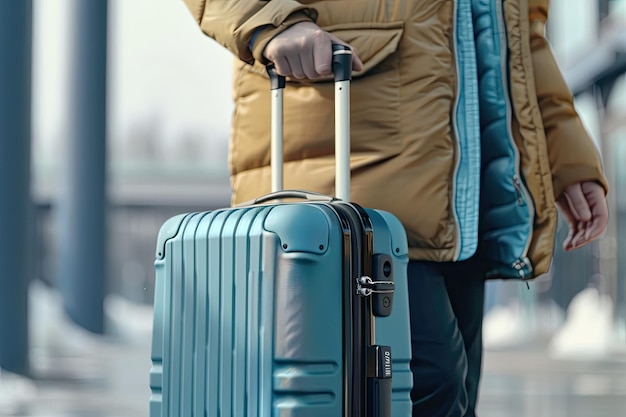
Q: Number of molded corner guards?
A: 3